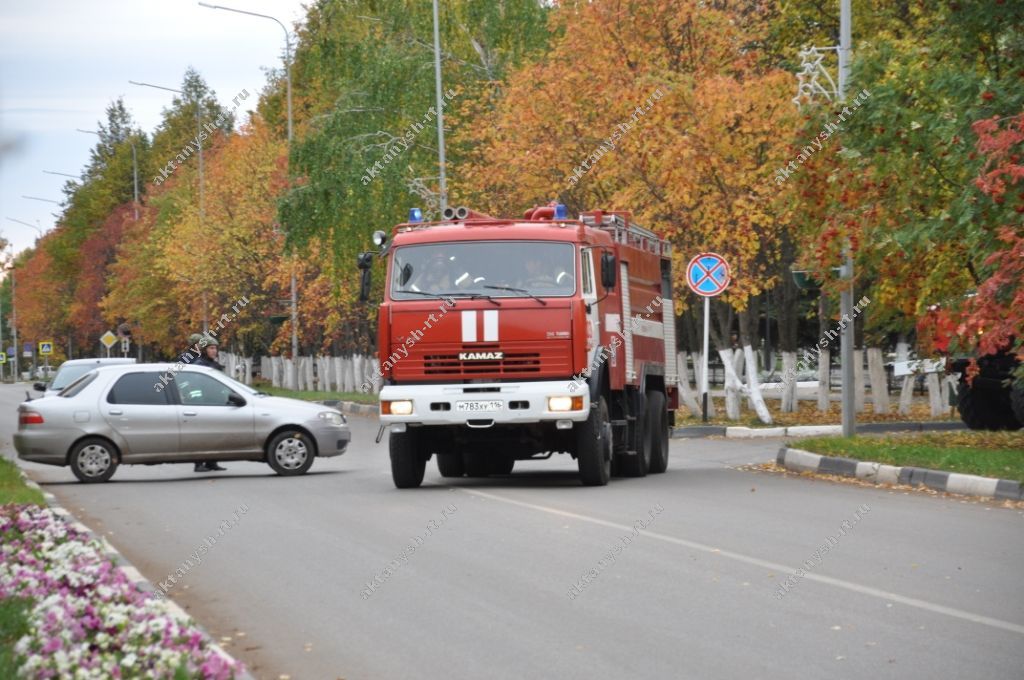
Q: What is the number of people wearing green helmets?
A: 2